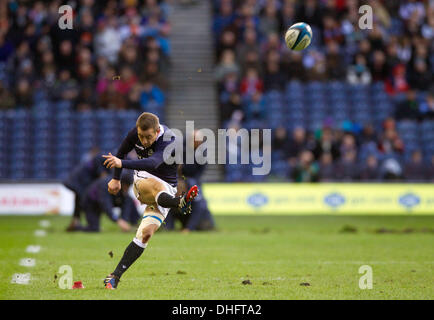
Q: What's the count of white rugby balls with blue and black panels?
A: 1